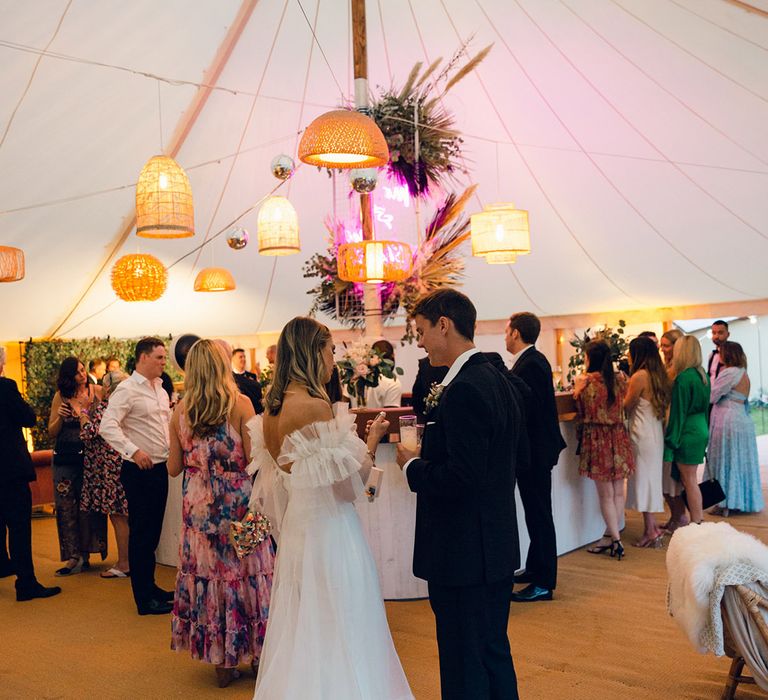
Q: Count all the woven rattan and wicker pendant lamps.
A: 8